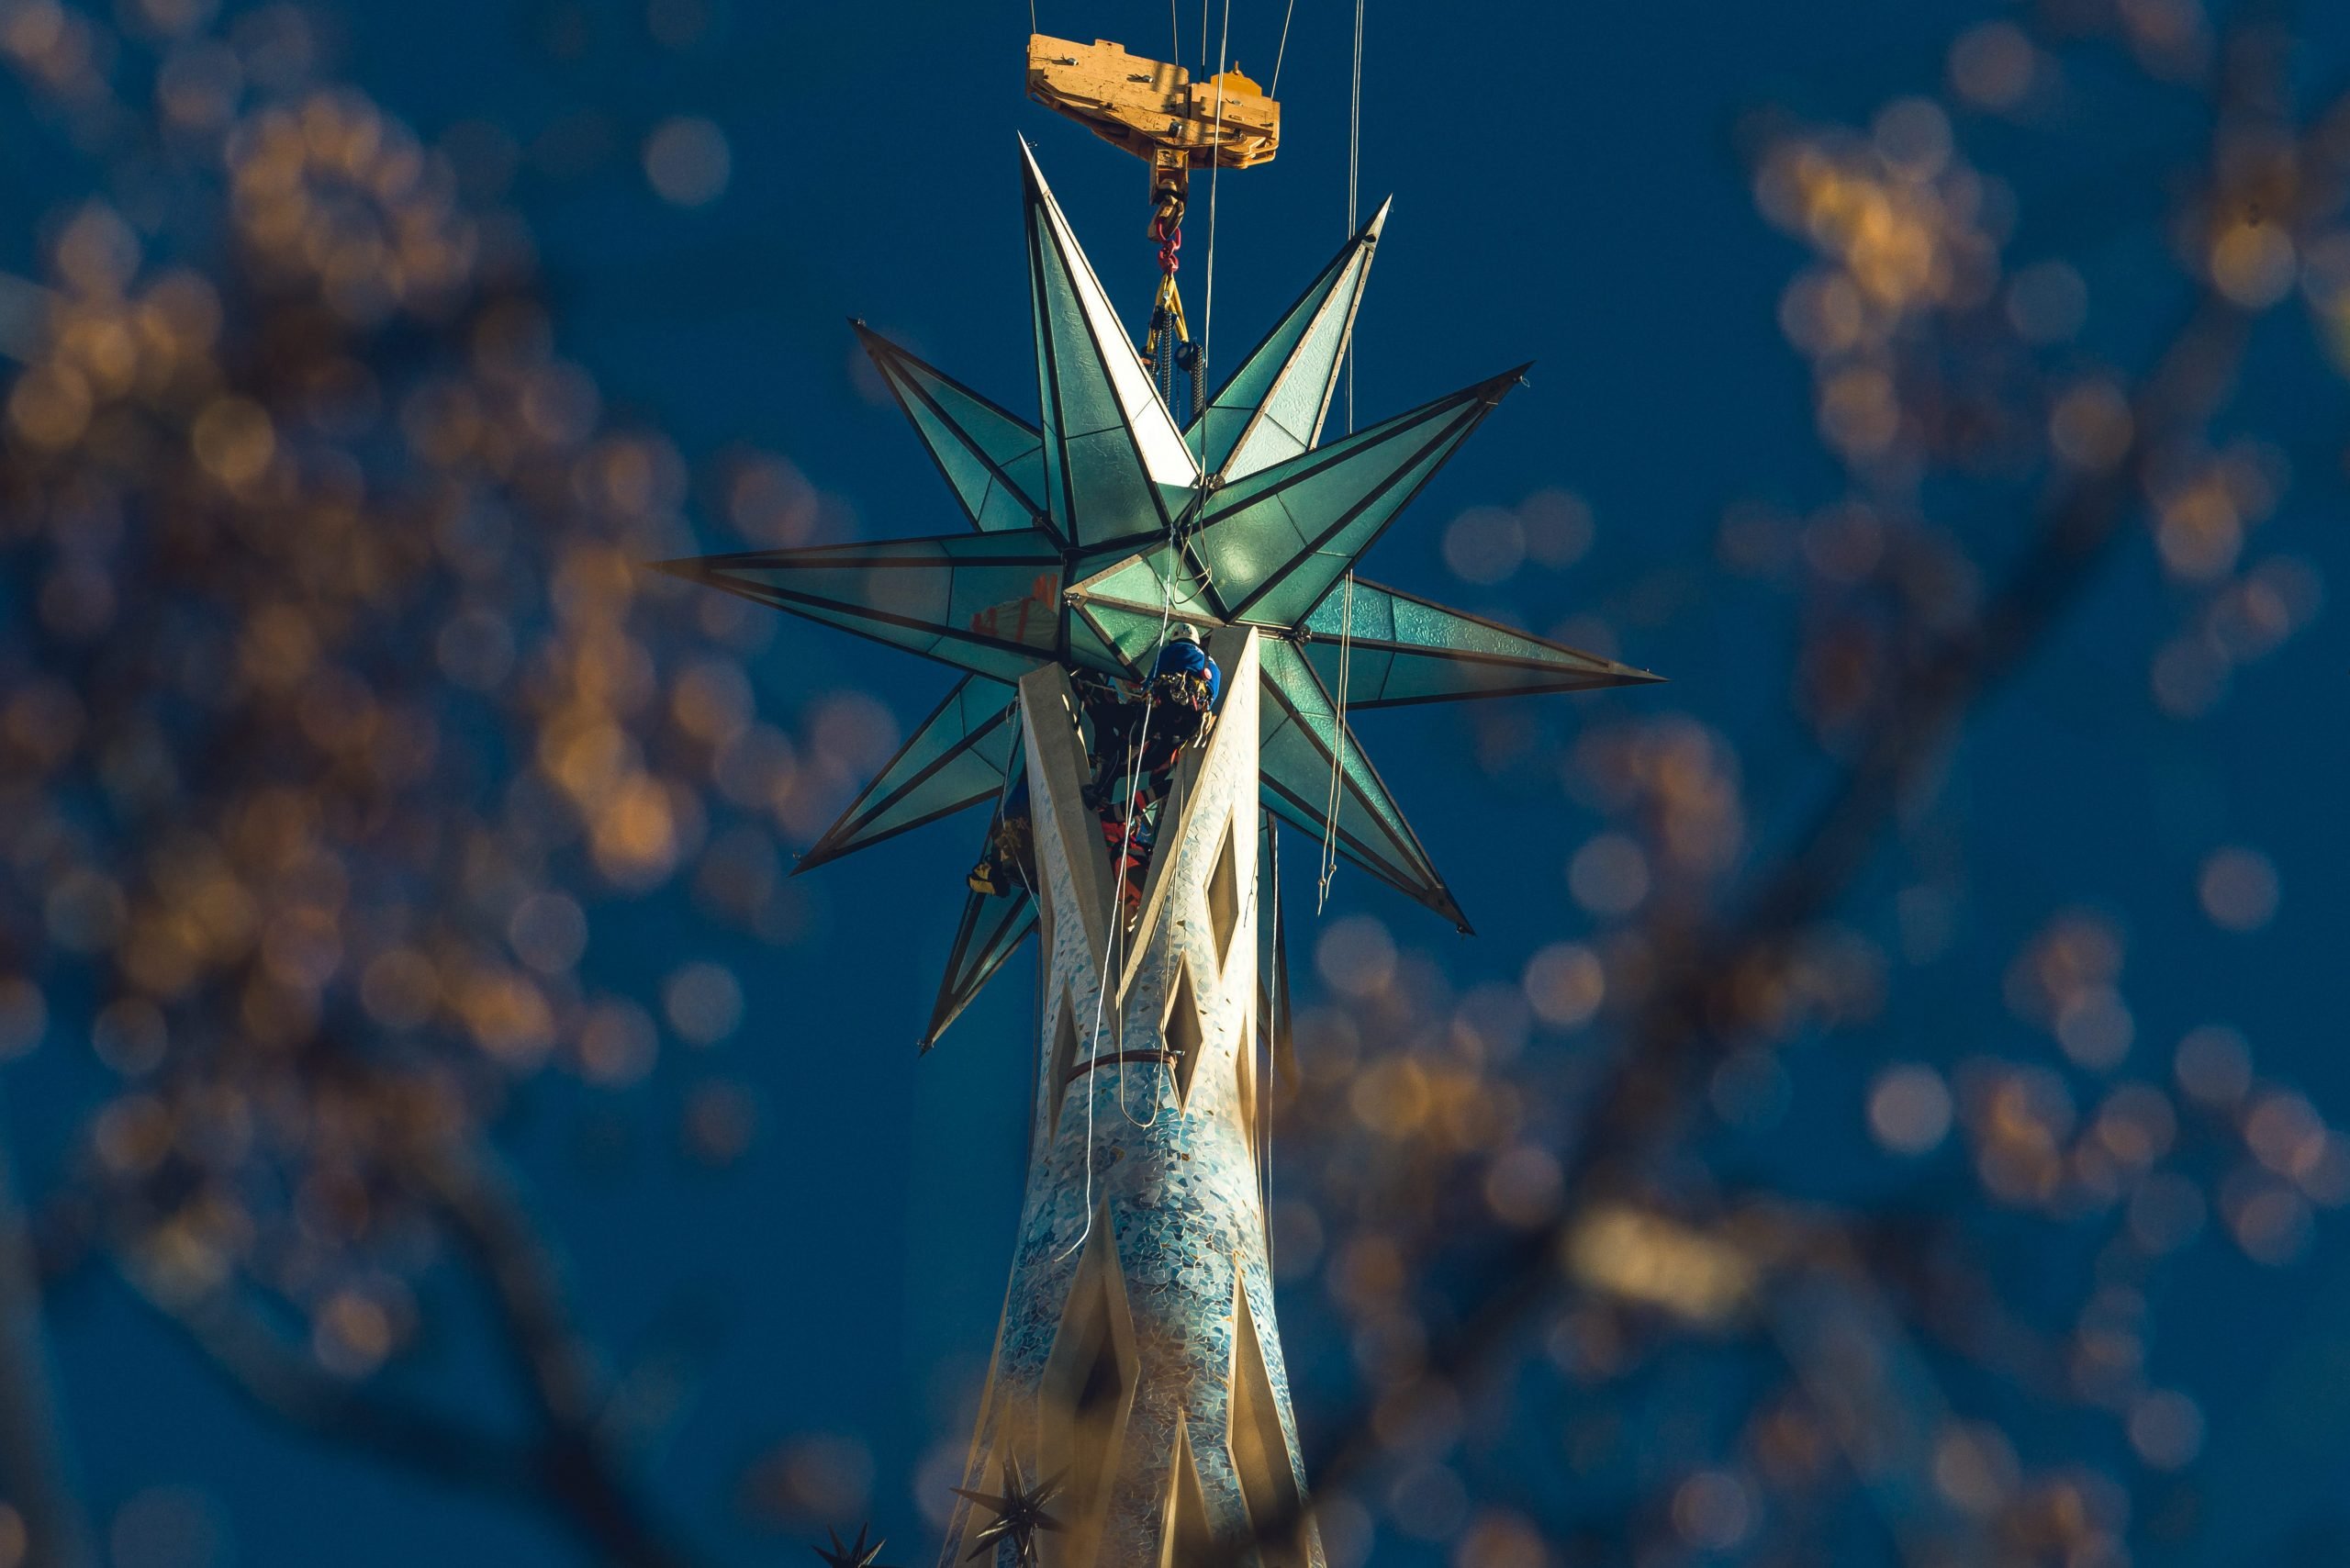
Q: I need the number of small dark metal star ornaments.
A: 2